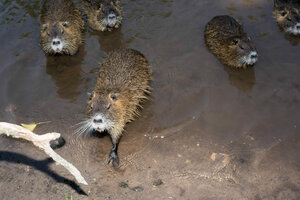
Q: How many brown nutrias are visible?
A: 5